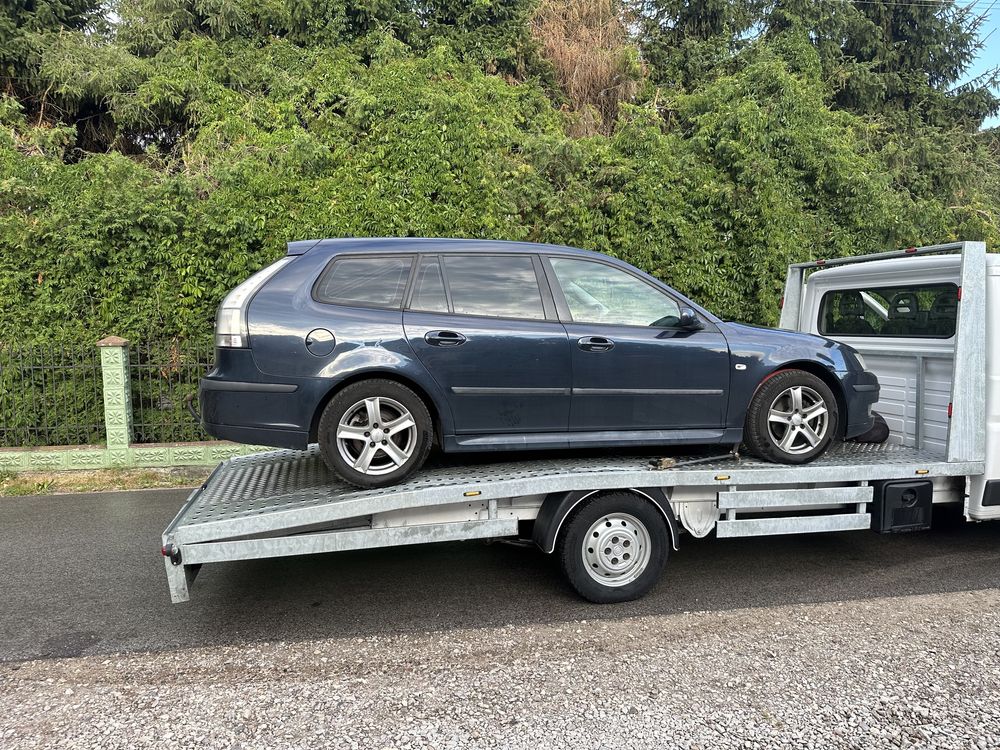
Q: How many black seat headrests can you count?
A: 3